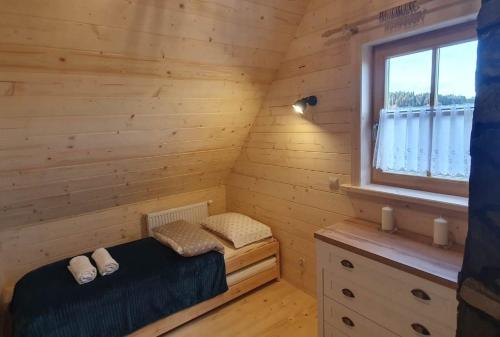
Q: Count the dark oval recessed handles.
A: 5